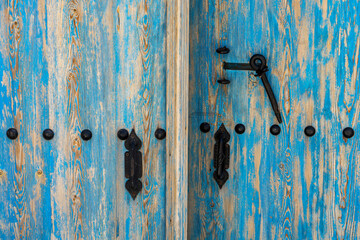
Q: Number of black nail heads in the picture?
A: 10